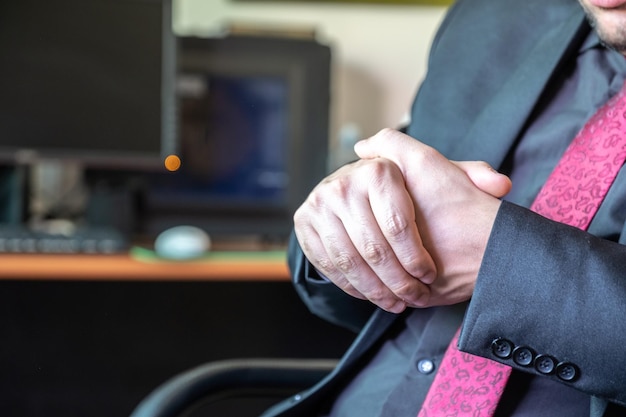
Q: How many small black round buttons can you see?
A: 4